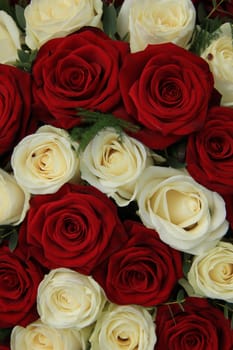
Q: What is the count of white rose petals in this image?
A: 12